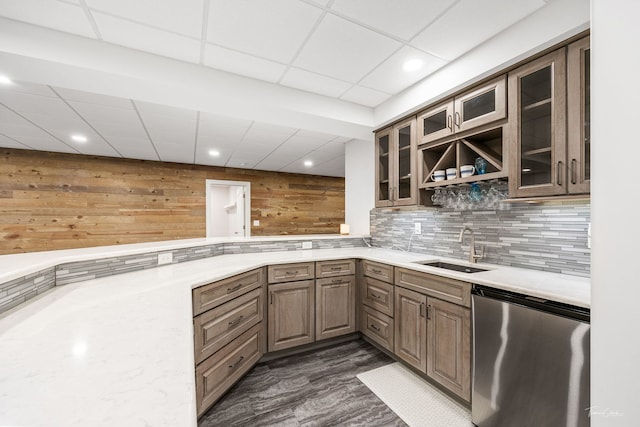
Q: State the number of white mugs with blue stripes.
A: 3